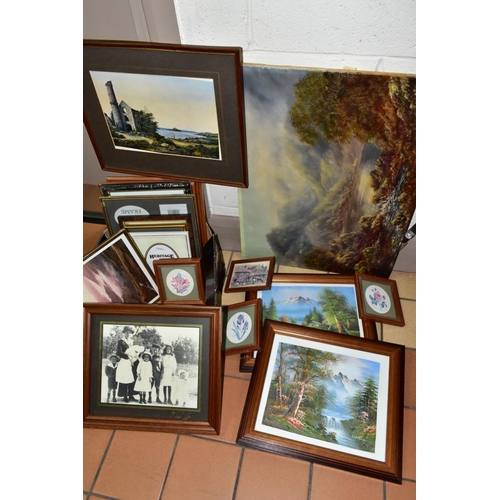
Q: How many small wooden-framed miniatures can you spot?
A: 4